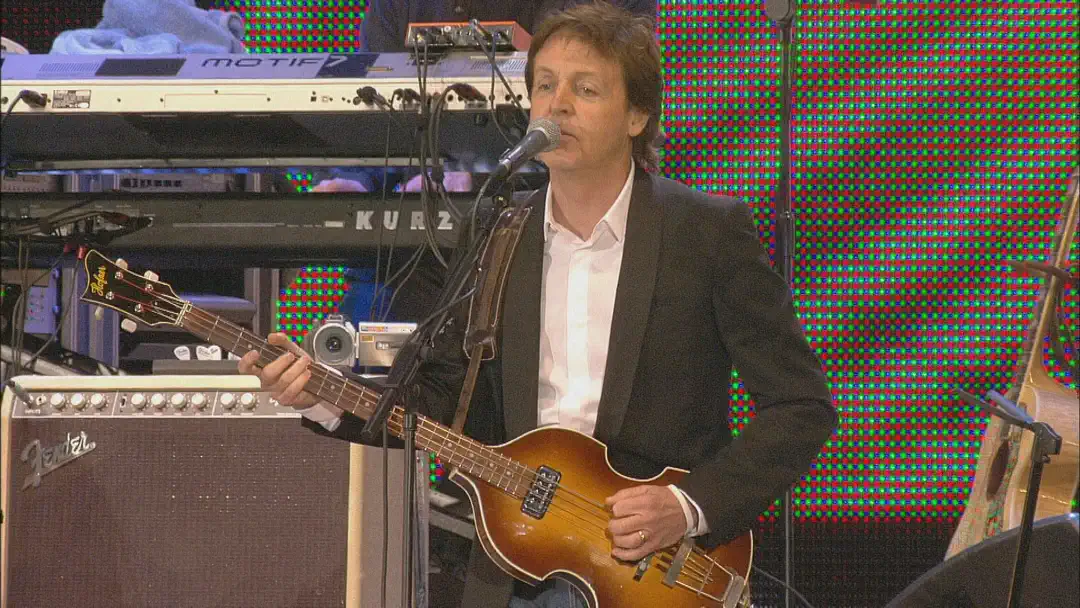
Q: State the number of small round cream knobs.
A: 9